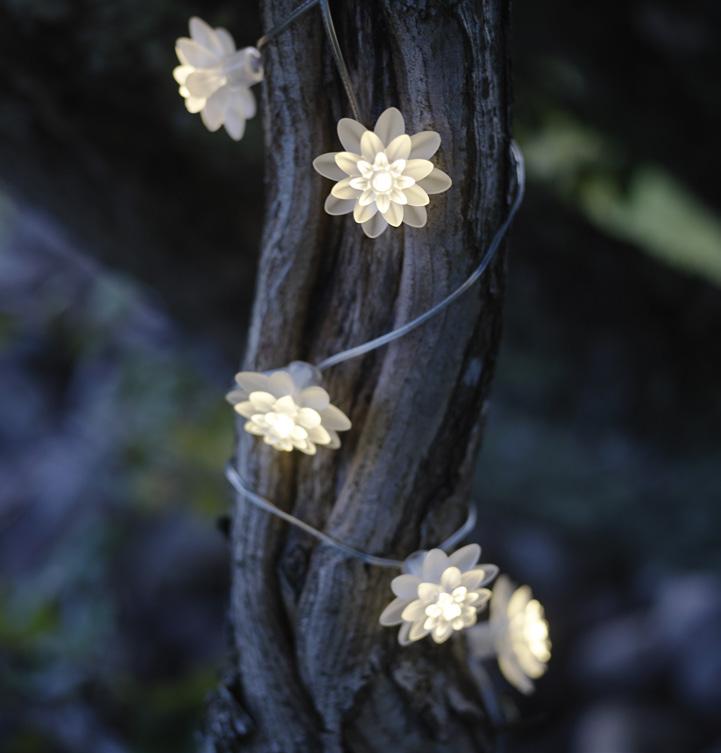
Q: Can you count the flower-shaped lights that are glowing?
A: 5